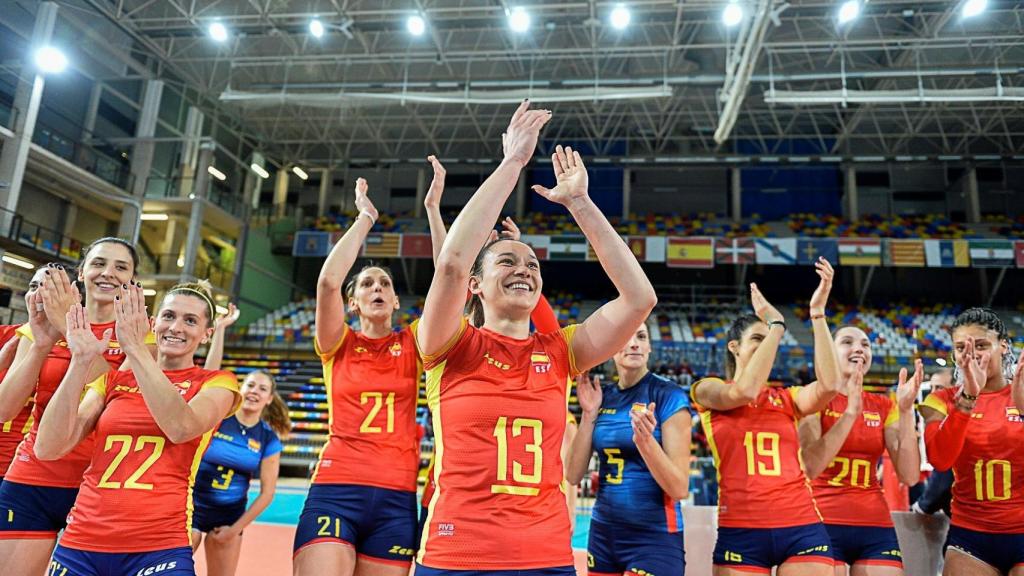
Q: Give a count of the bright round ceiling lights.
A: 9